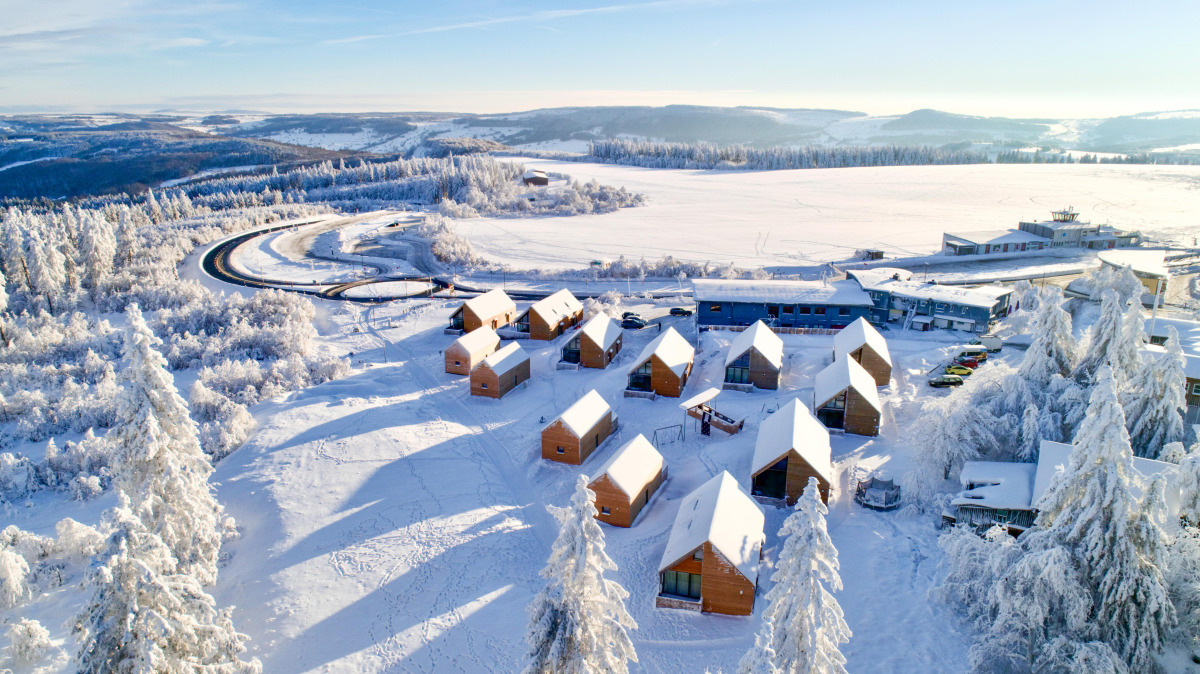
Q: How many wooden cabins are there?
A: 13